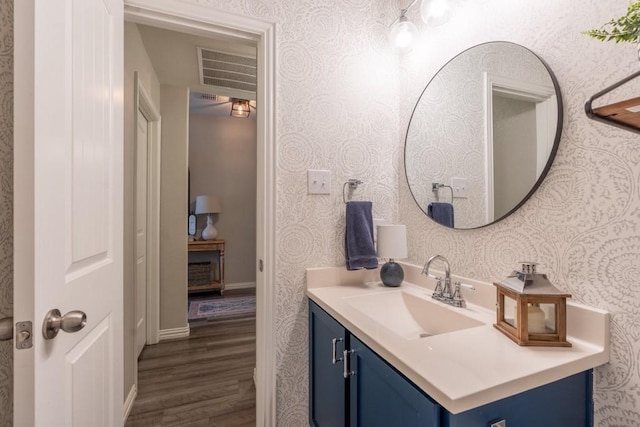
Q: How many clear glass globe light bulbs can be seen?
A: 2